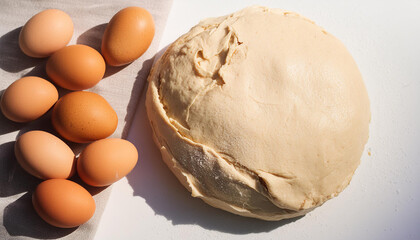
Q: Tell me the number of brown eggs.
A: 8